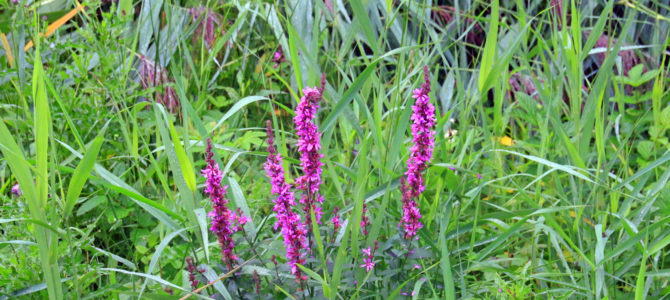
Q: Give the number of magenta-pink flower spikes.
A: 4